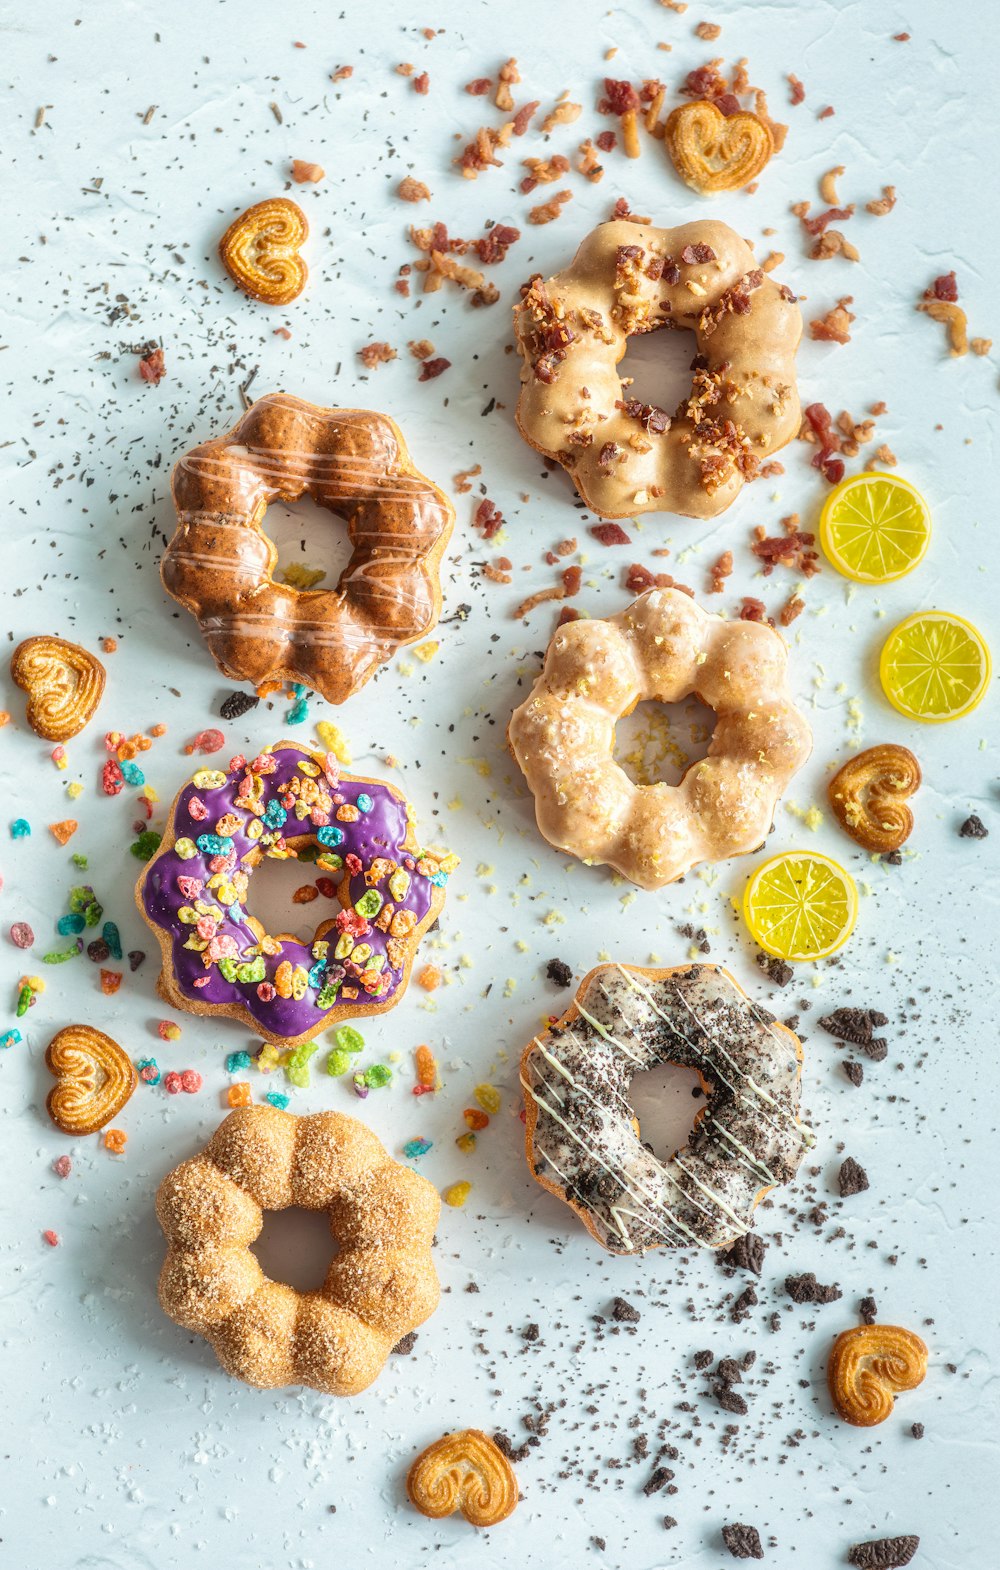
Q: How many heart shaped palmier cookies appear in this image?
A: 7